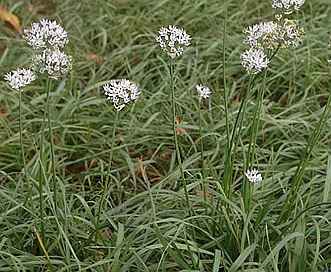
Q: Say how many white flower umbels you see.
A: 11